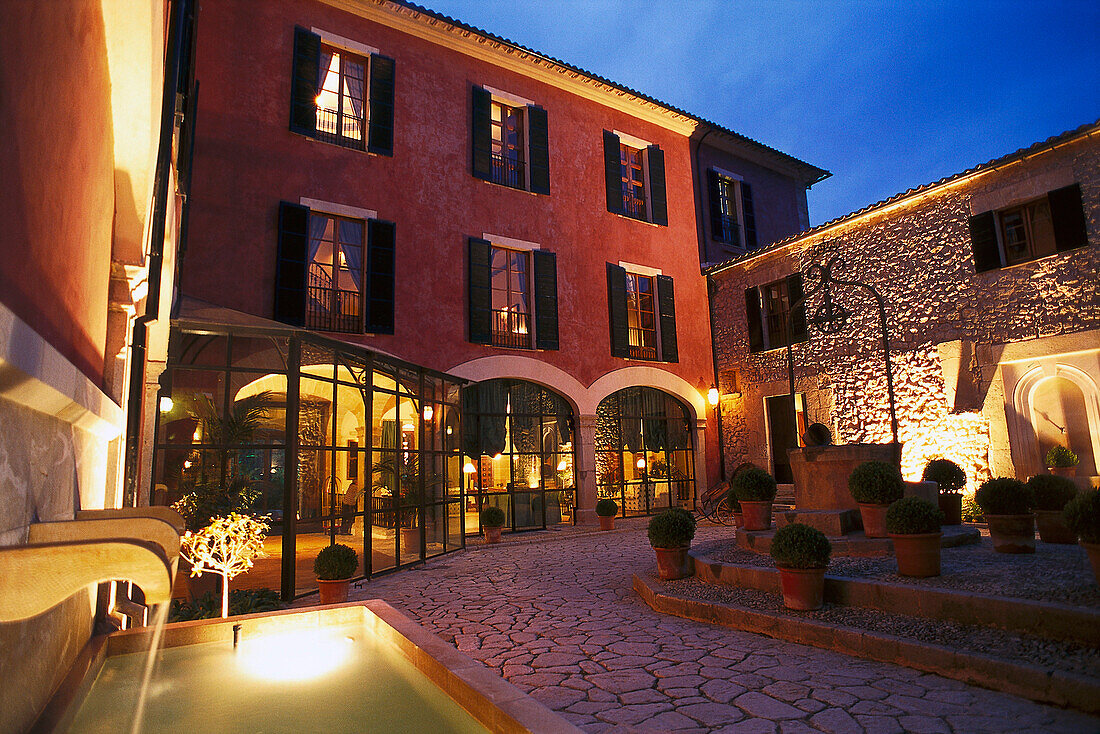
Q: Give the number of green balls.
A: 14